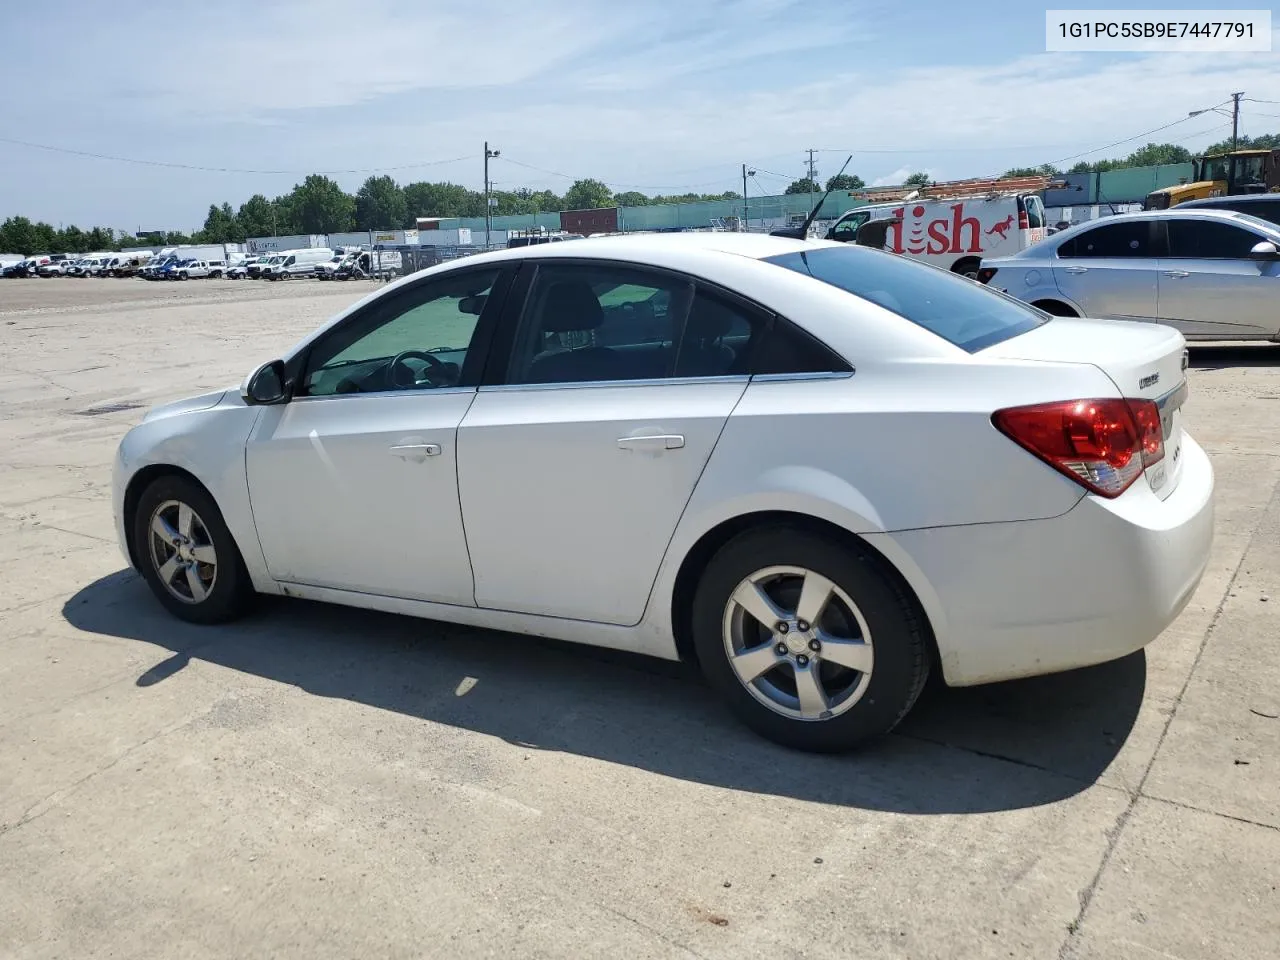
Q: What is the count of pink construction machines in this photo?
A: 0